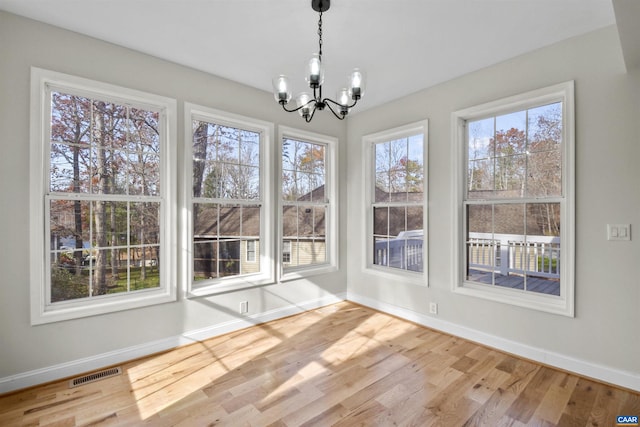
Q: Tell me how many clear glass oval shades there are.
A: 5